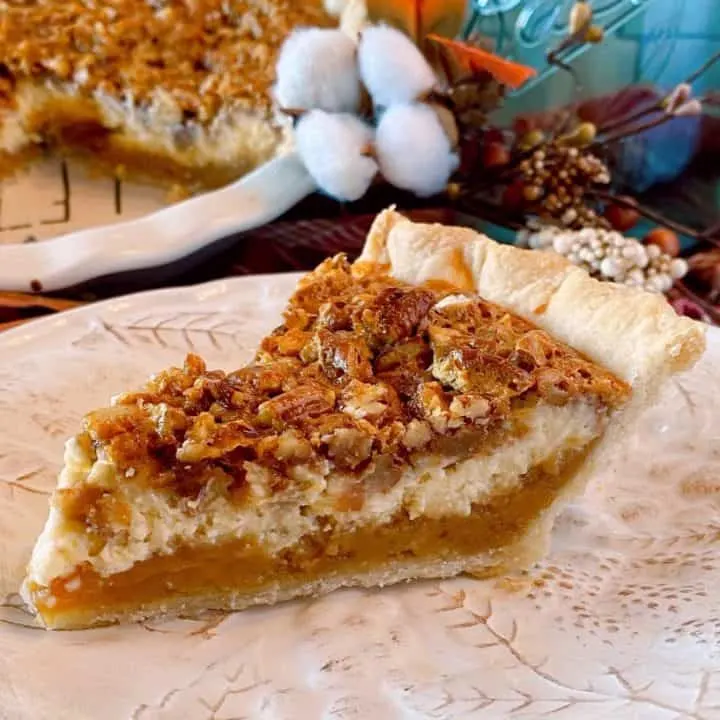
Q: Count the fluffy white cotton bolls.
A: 4